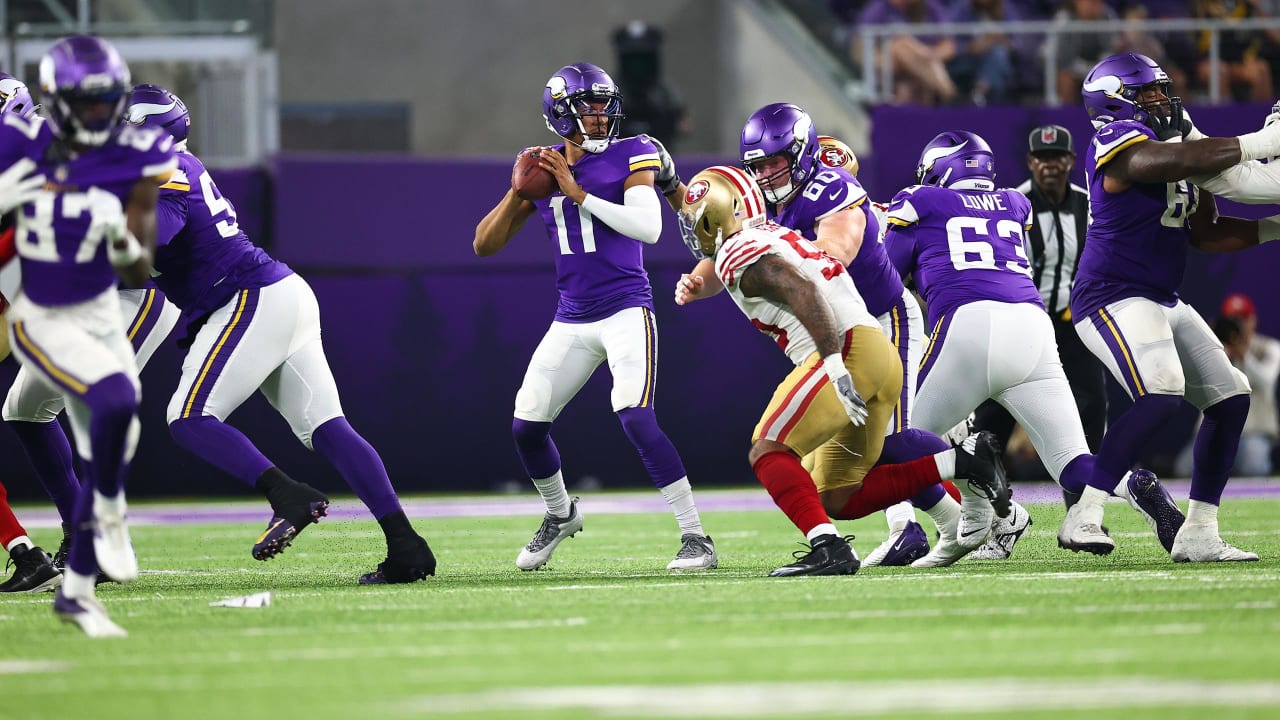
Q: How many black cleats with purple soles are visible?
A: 2